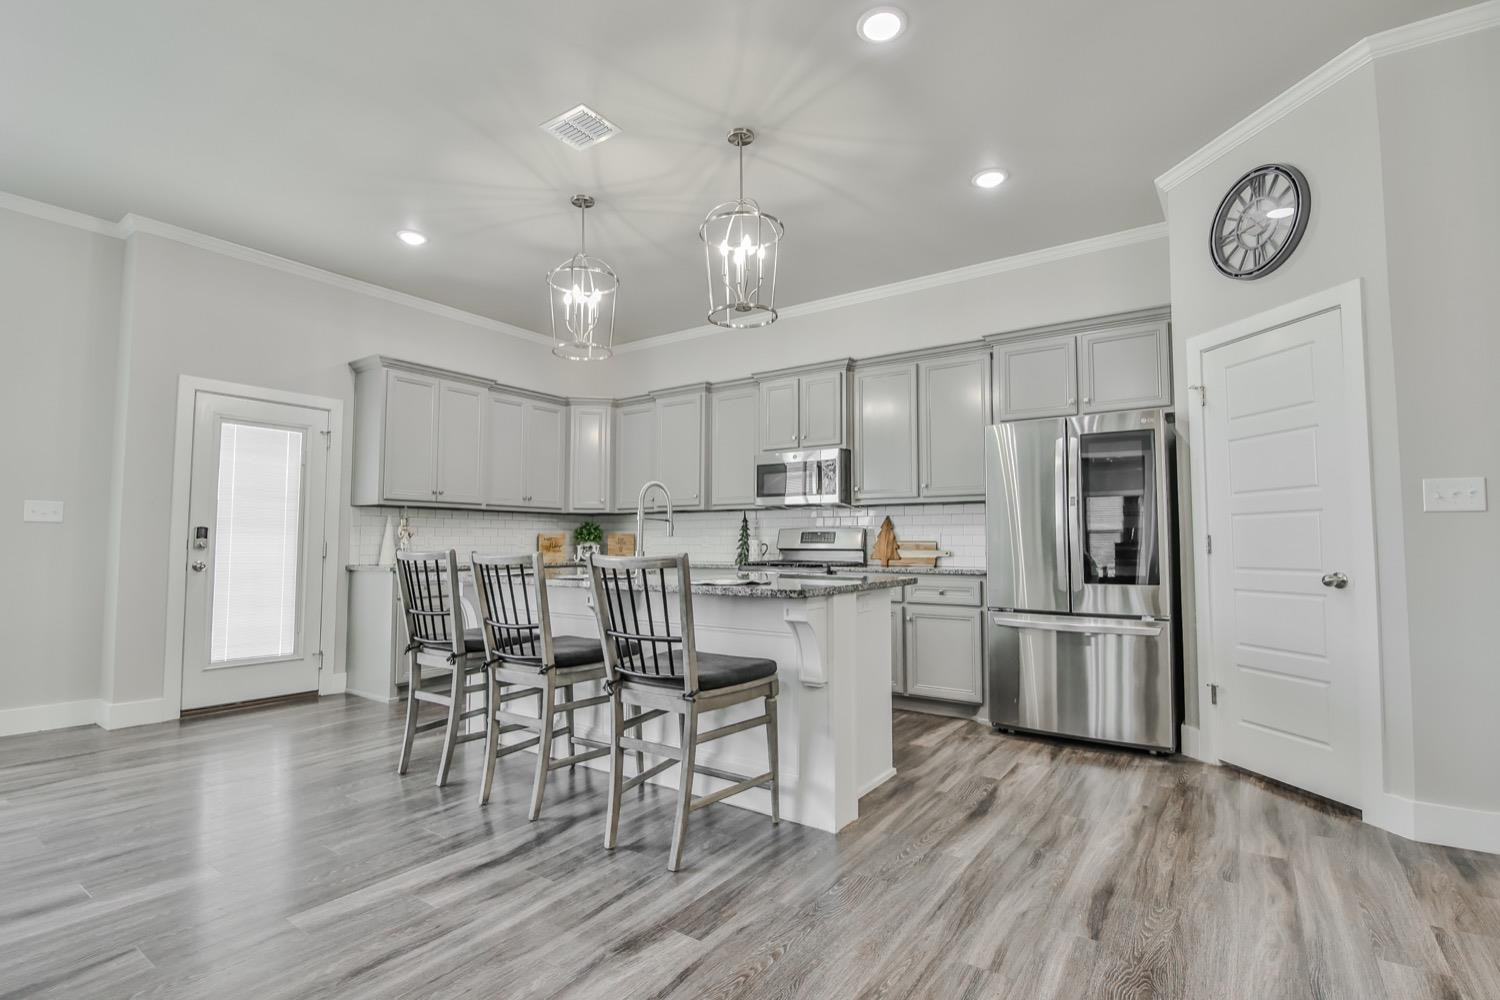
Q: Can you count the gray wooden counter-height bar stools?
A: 3